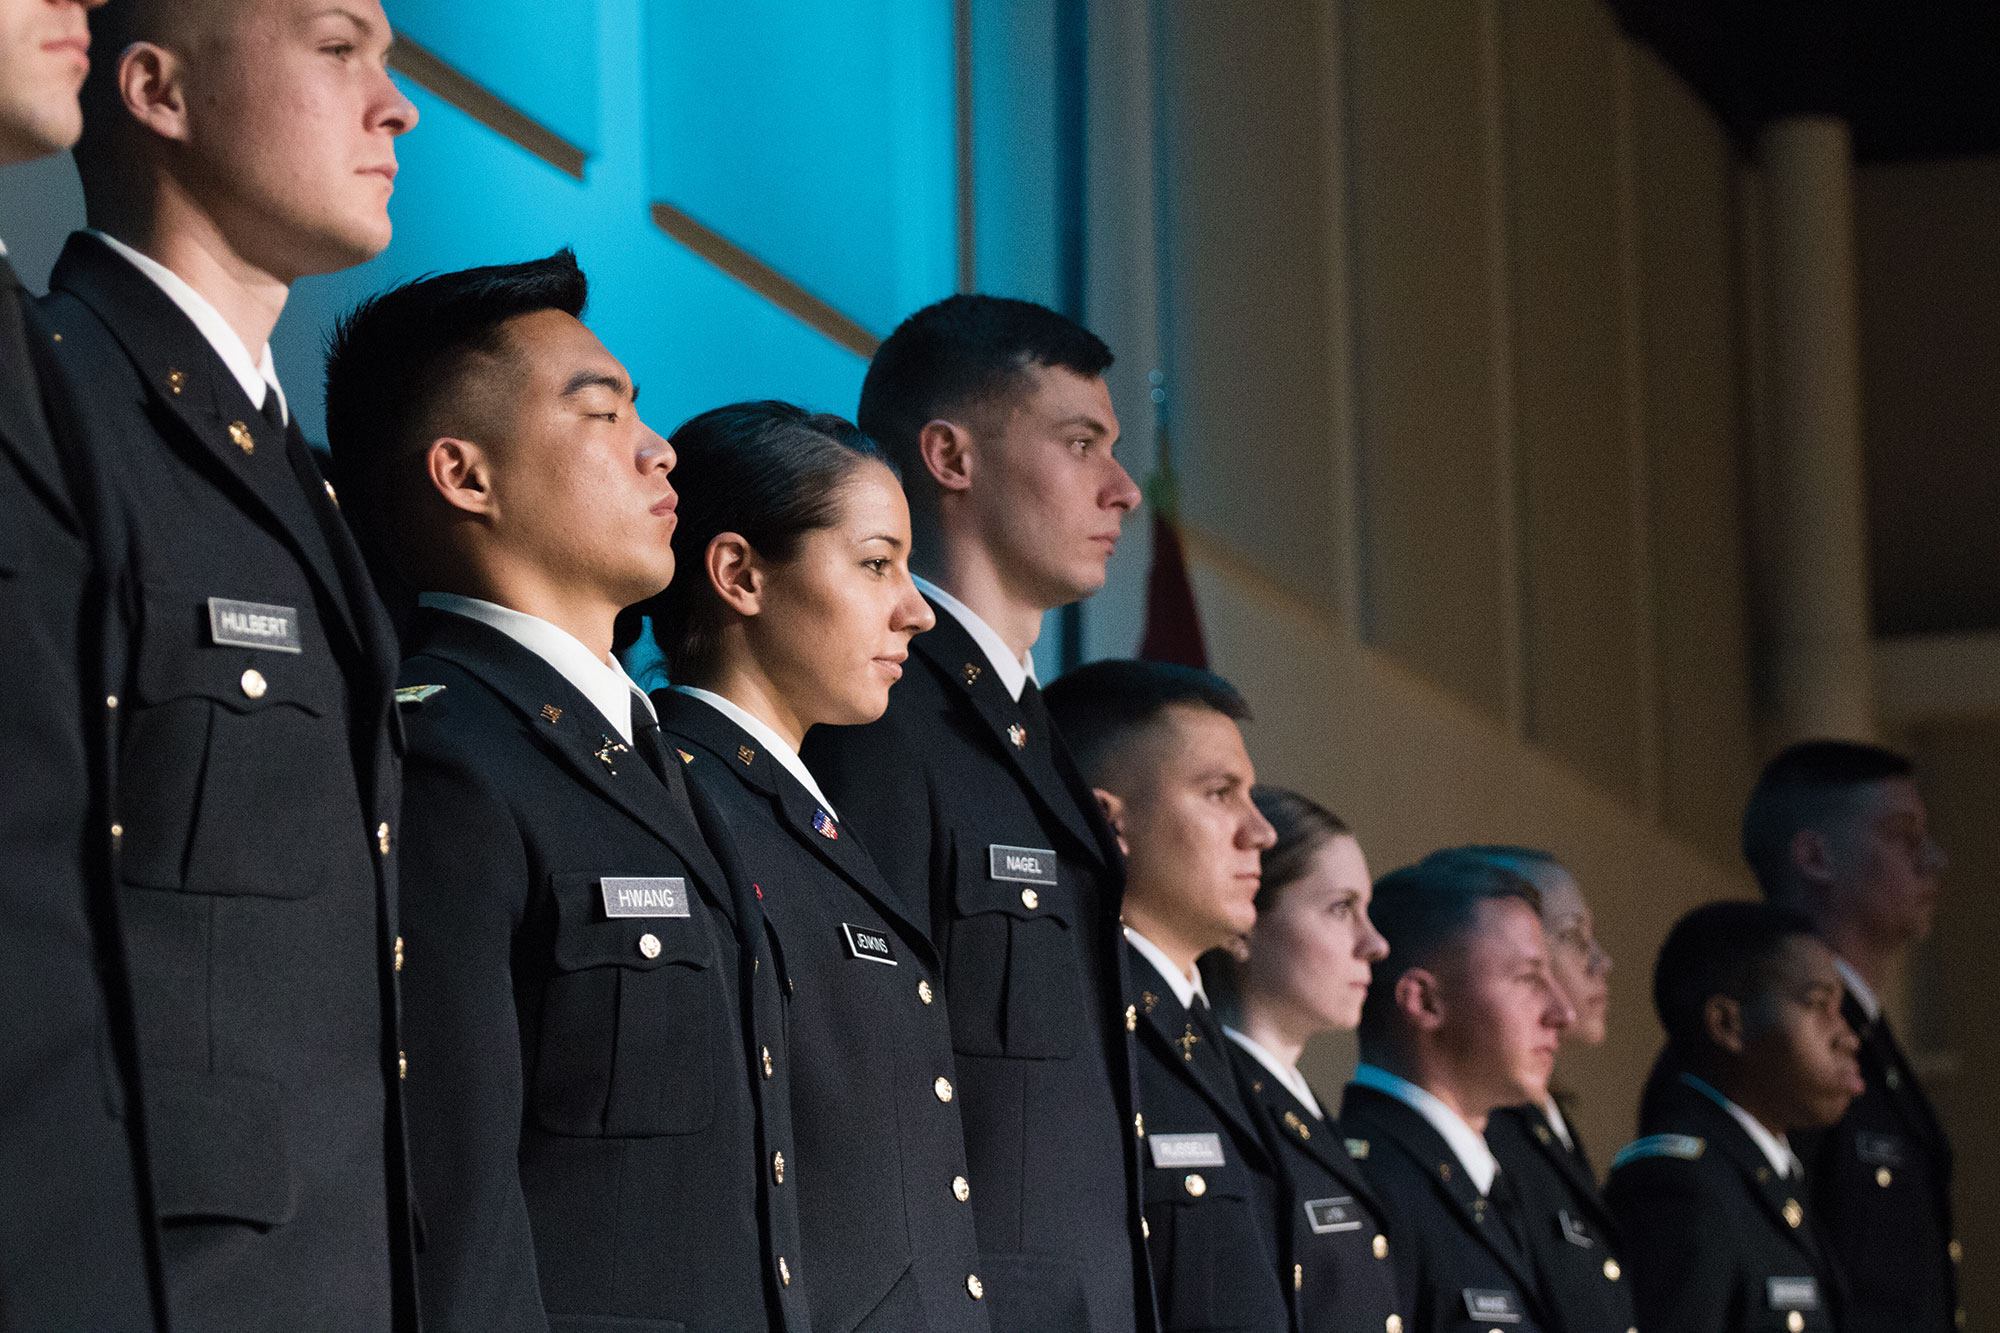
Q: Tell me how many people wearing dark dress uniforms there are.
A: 11